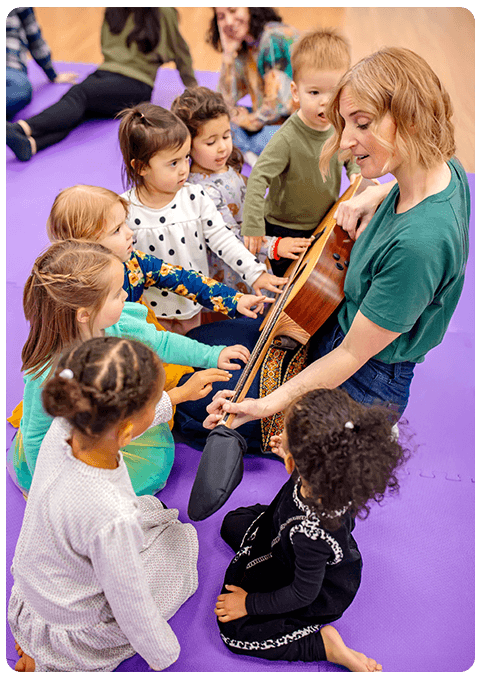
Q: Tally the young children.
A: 7